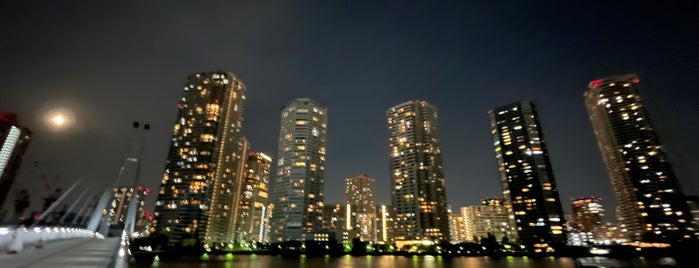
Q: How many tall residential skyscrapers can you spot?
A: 5